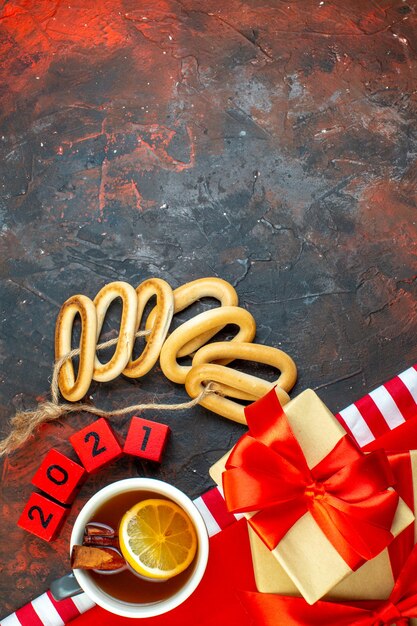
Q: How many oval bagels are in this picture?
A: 7